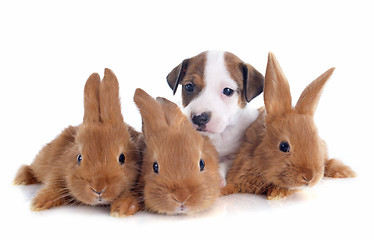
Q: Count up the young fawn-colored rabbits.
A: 3